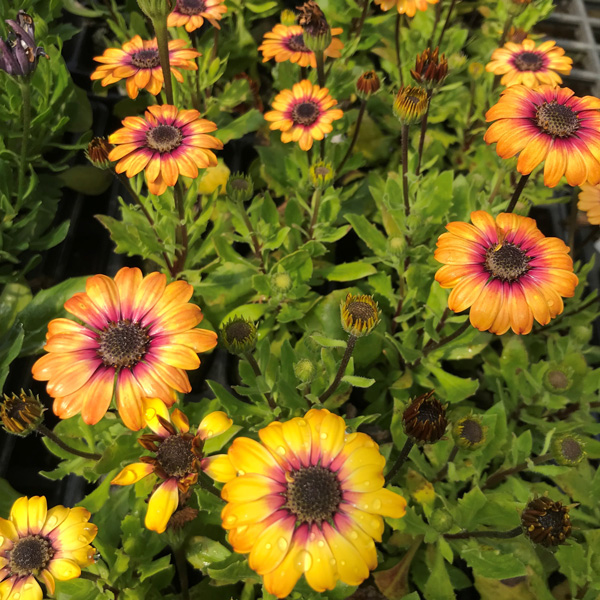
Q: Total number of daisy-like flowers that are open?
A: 14